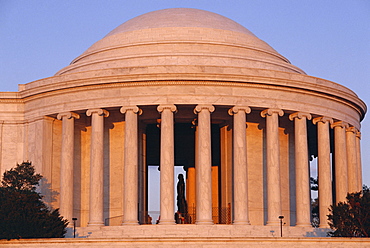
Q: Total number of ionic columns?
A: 12